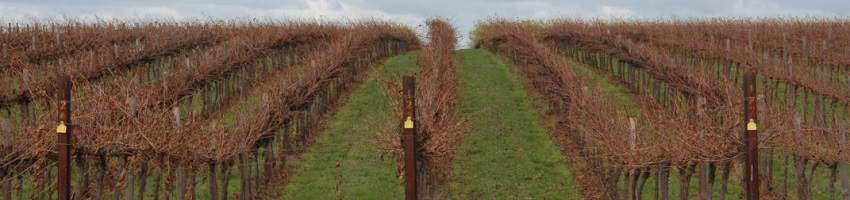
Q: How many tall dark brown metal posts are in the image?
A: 3